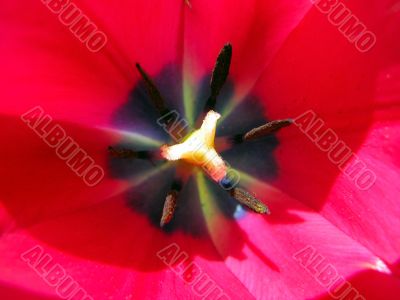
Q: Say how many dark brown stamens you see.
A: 6